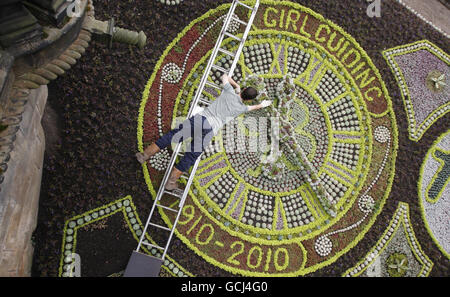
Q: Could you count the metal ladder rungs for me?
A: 13